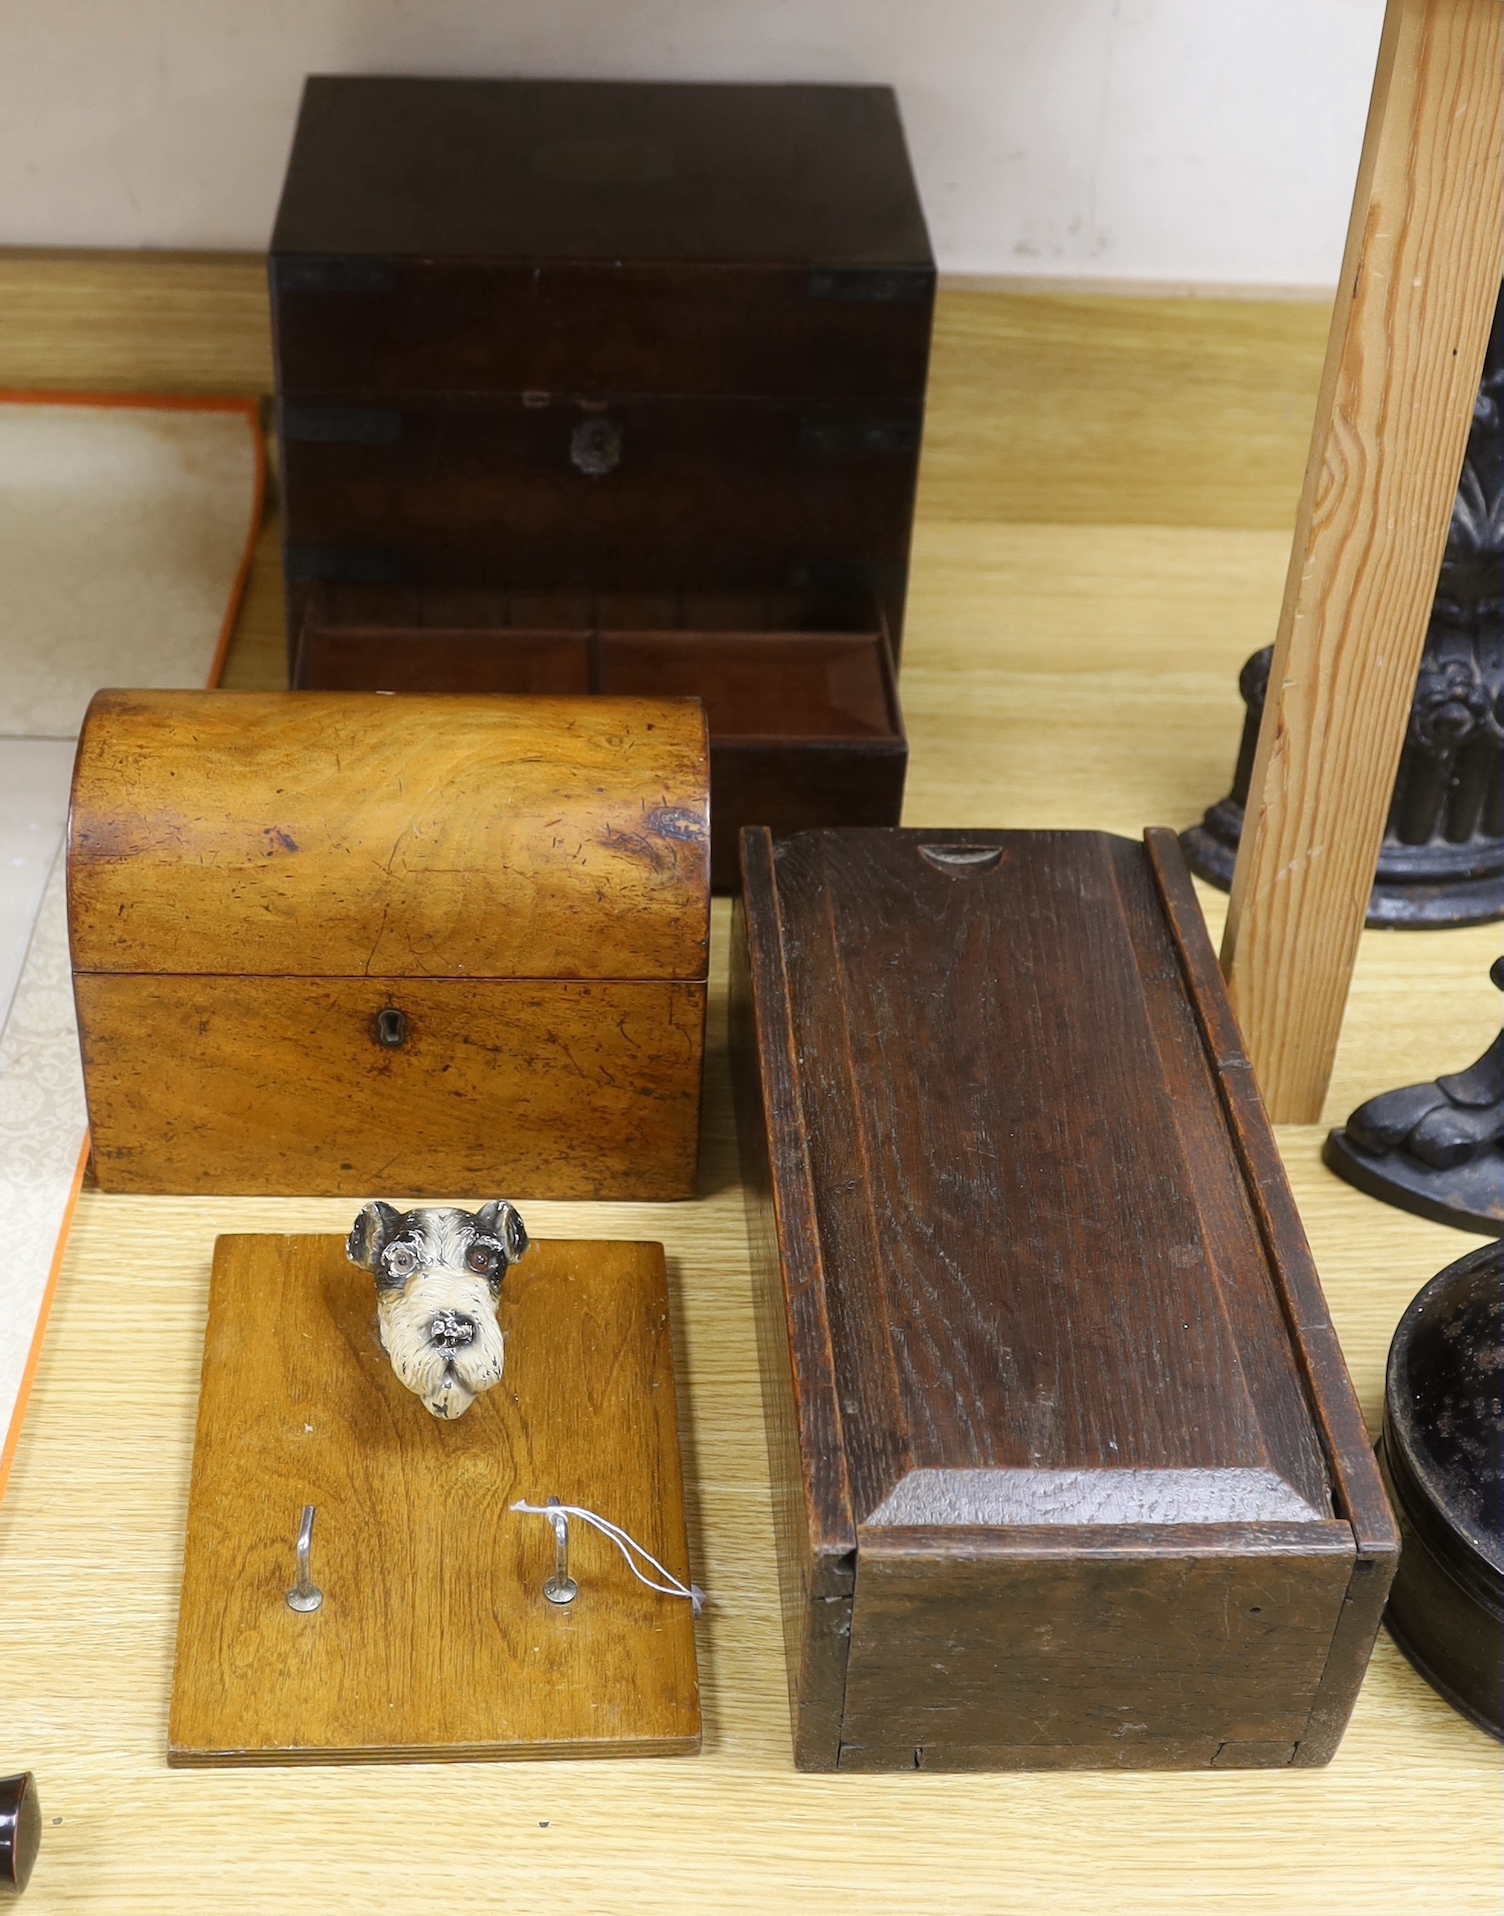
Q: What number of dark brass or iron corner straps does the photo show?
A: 6